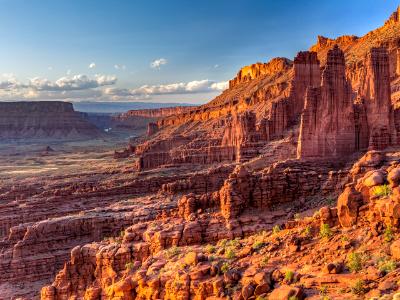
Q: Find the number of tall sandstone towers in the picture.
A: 3